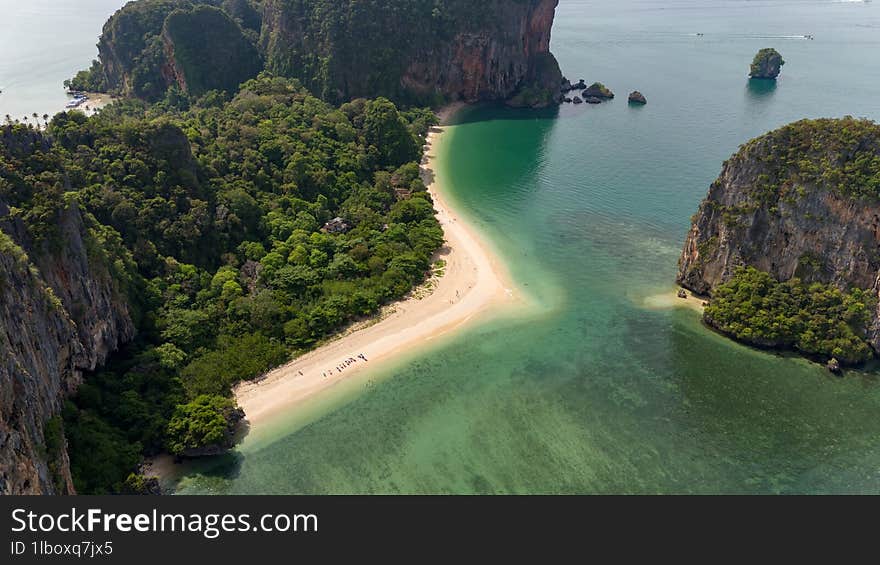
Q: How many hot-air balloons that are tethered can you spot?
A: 0